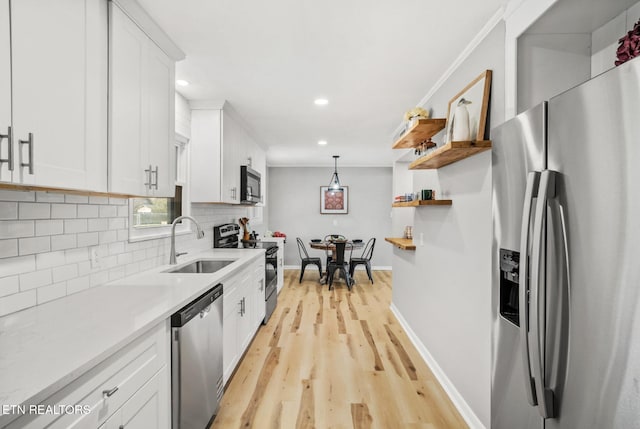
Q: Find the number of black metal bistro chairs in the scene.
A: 4